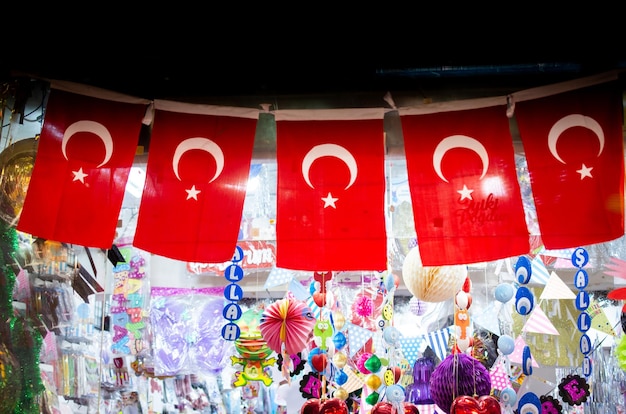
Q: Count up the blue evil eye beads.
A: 4